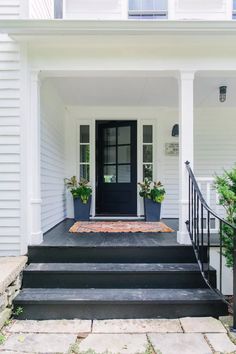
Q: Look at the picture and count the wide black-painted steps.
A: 3